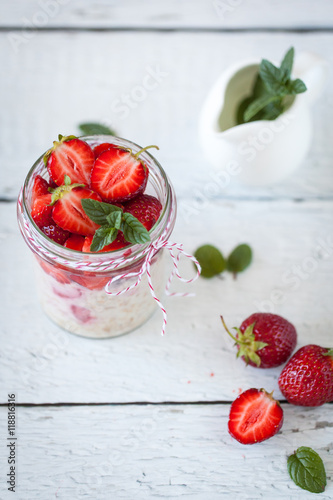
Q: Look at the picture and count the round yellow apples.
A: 0